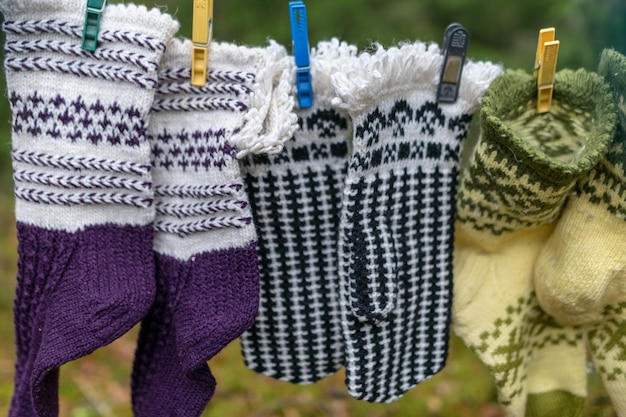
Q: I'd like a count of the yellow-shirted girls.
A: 0